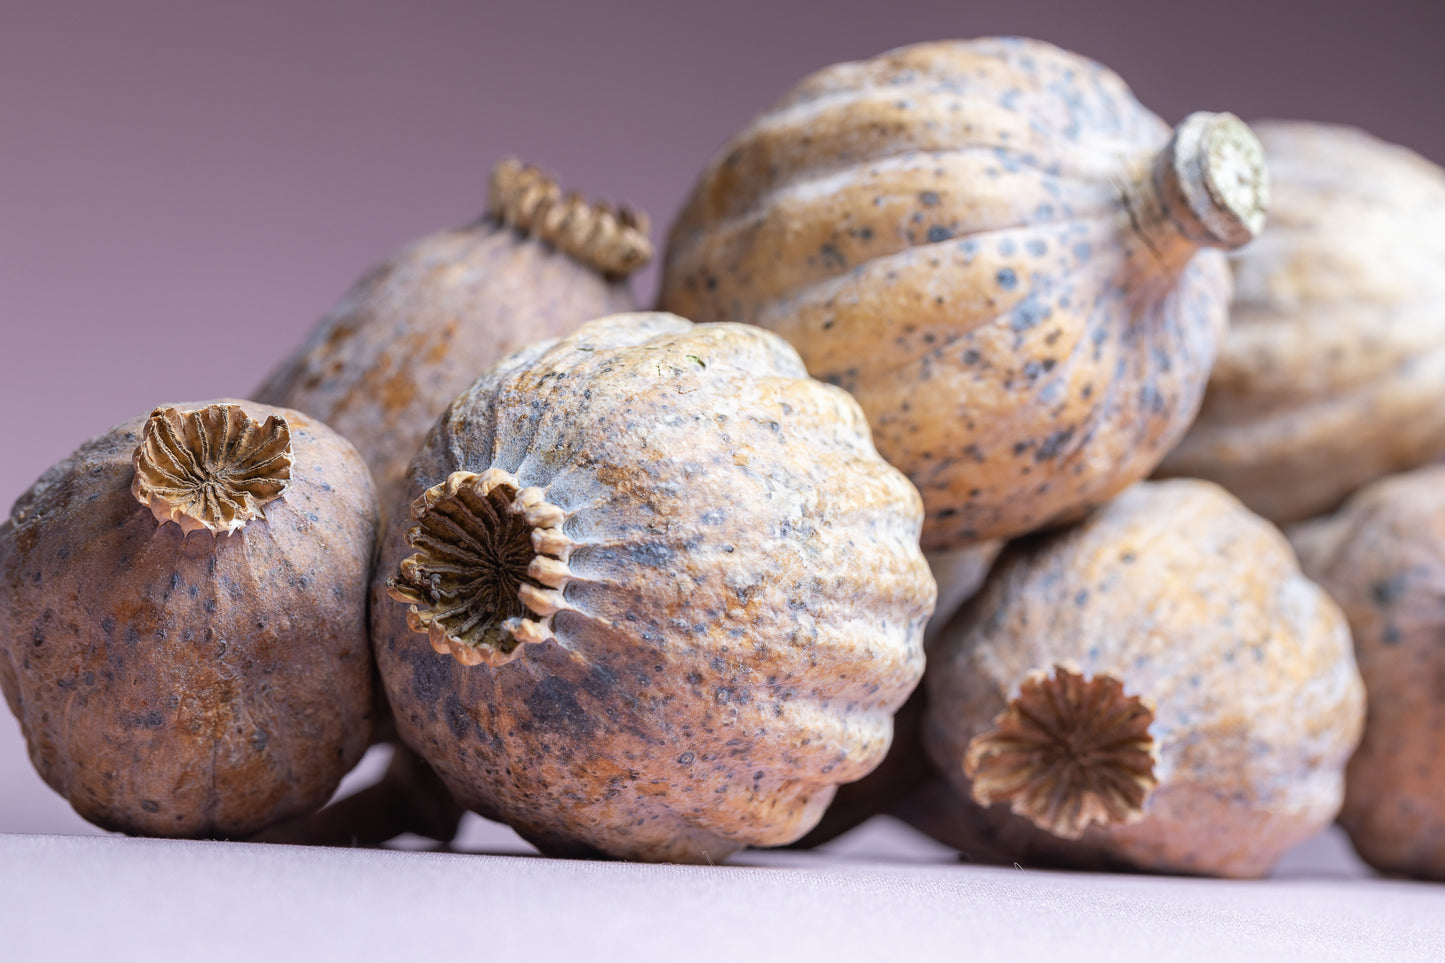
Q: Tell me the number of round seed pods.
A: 7